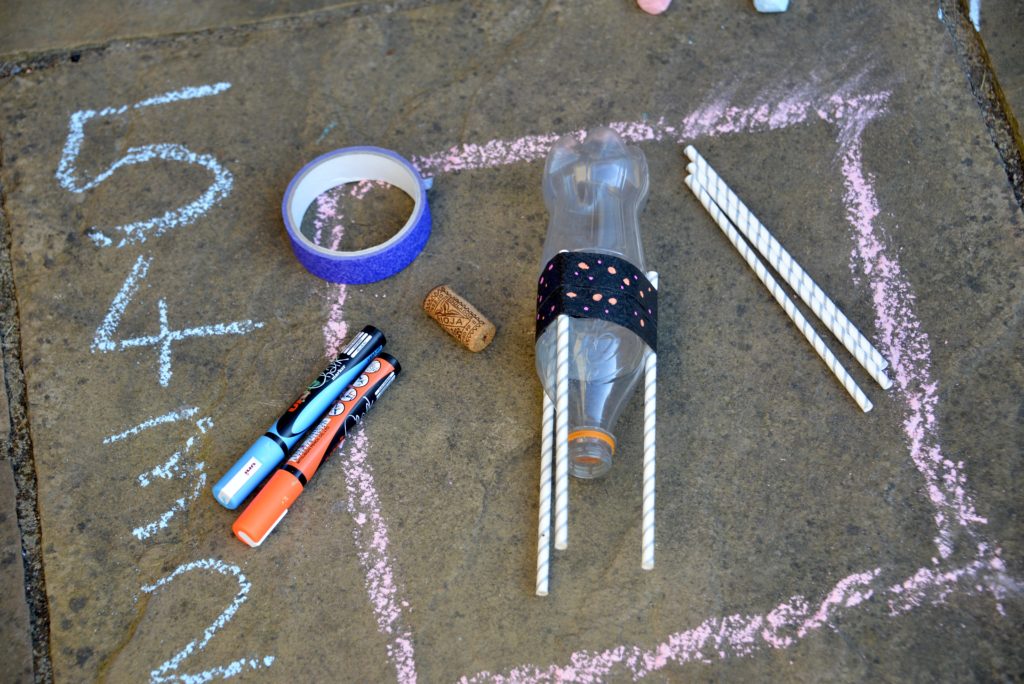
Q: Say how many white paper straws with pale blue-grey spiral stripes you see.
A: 6